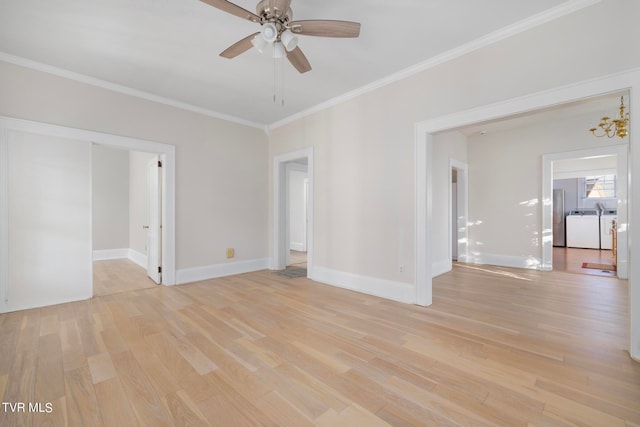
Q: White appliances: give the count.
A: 2